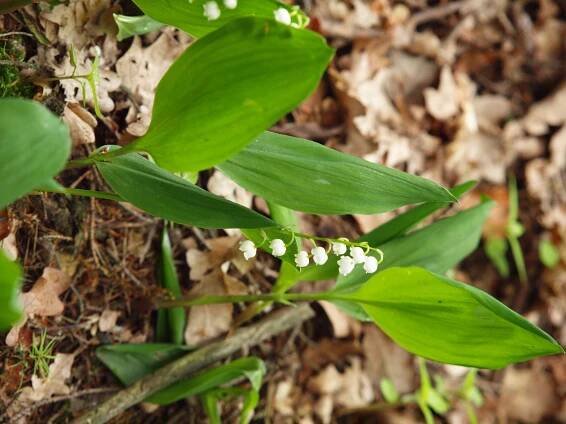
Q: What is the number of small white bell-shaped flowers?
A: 11